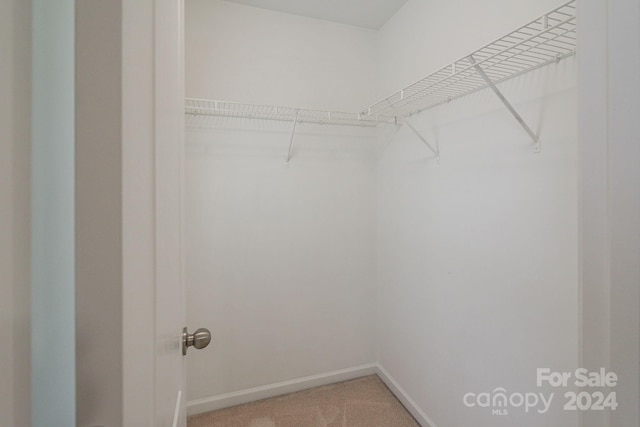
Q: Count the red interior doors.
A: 0